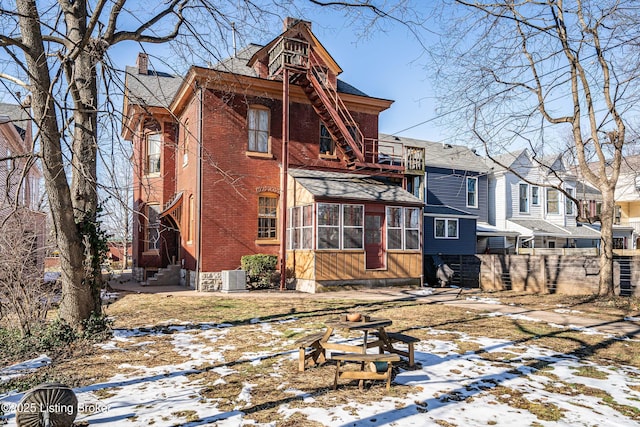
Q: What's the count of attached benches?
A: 3